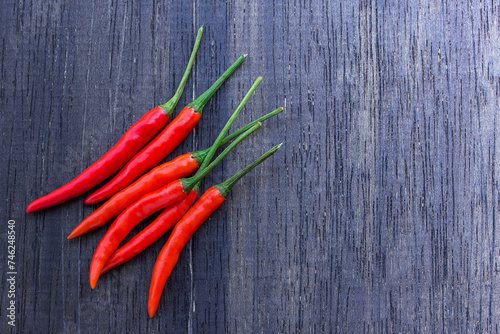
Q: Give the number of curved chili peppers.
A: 6